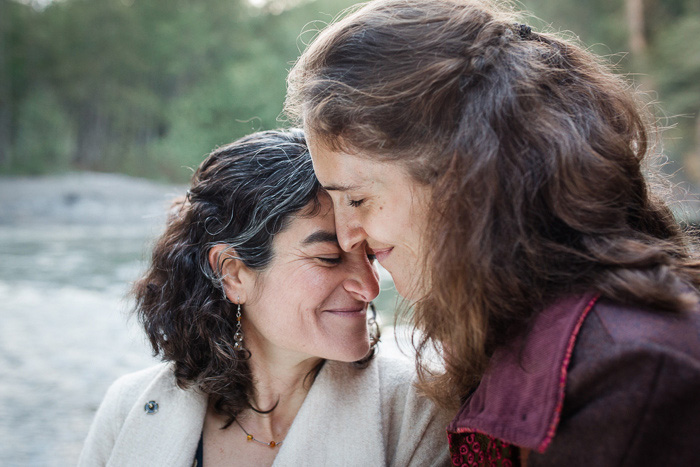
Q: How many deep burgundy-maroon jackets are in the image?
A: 1